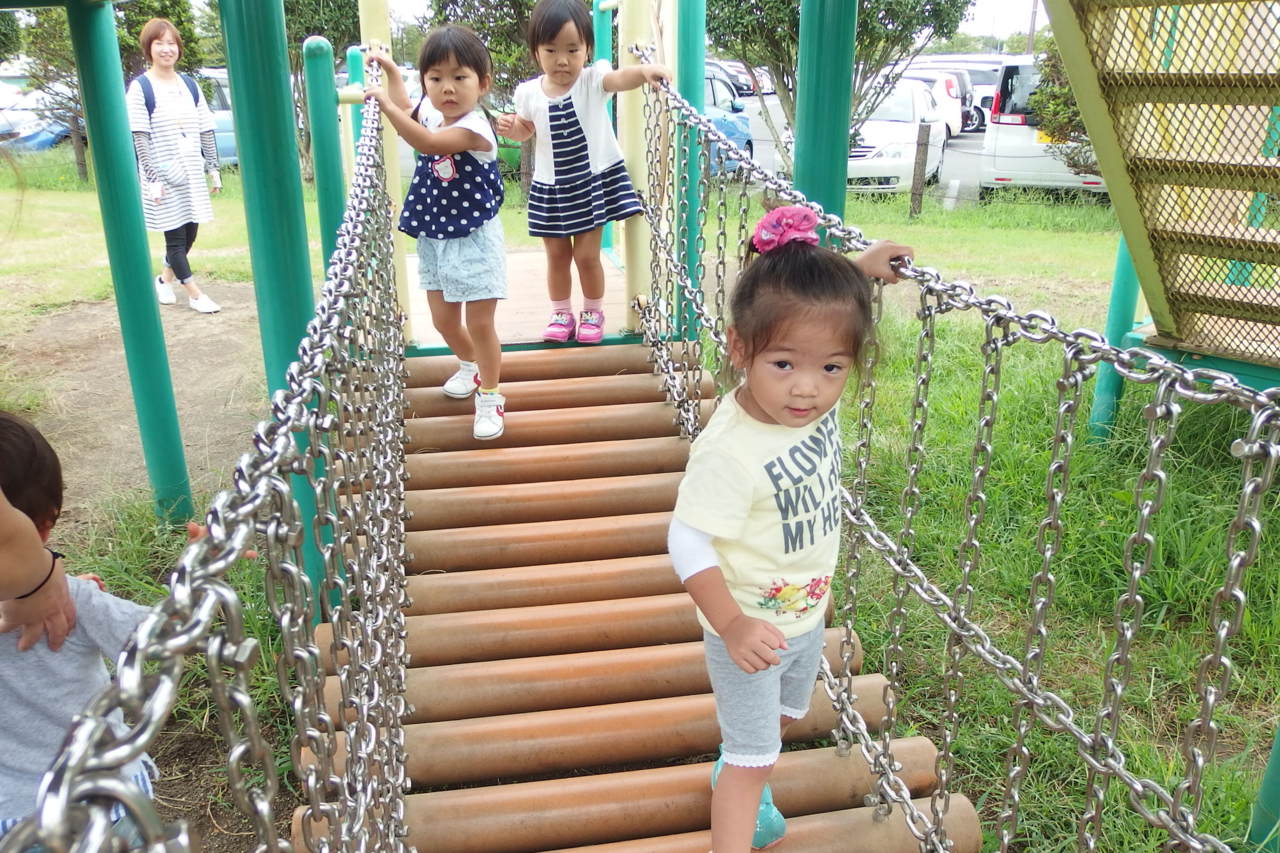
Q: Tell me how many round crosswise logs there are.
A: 12